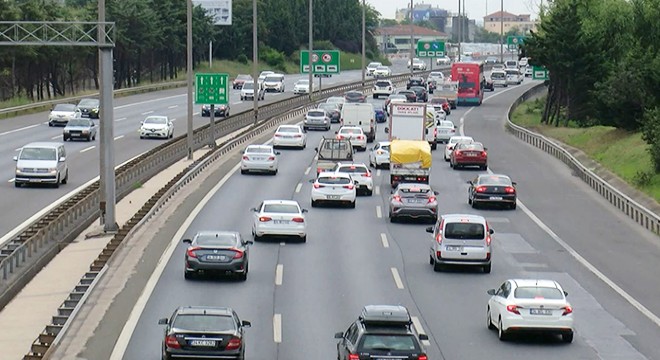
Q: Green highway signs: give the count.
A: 5